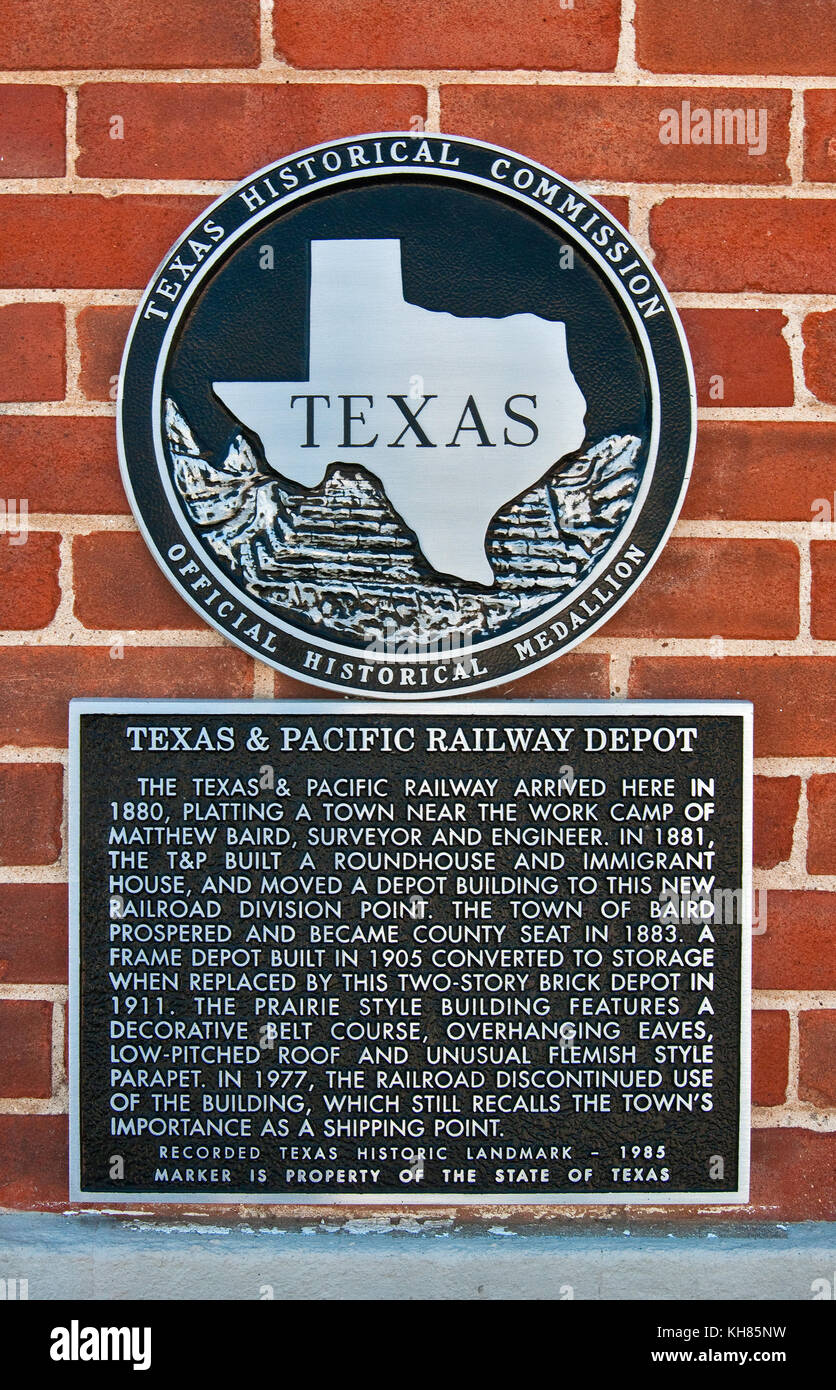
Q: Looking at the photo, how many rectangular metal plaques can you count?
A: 1